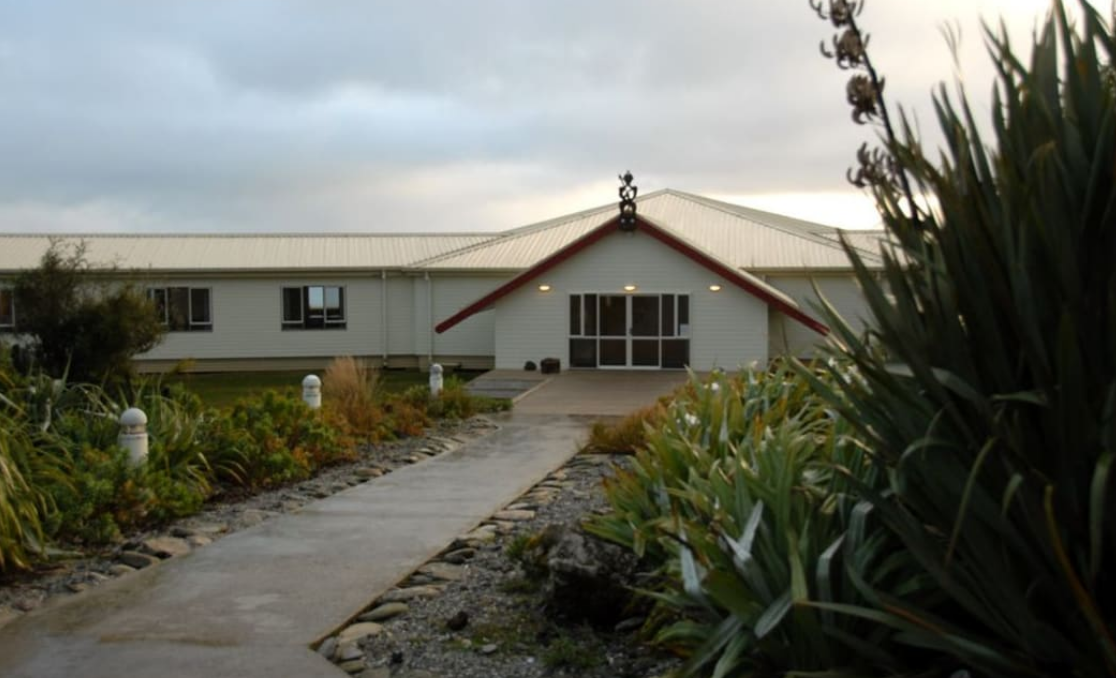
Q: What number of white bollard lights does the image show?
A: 3